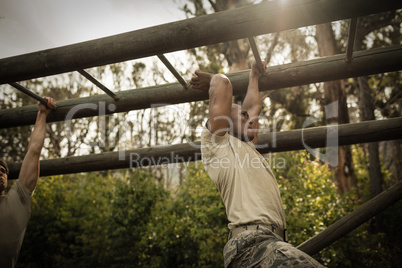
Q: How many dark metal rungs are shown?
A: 5